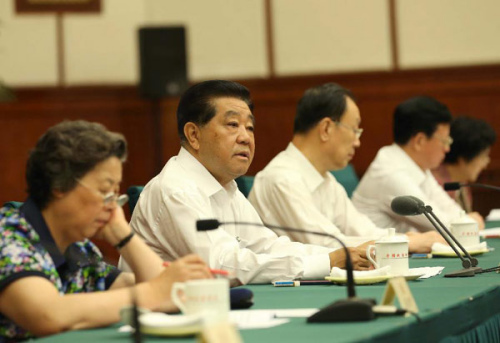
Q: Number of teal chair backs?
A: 4